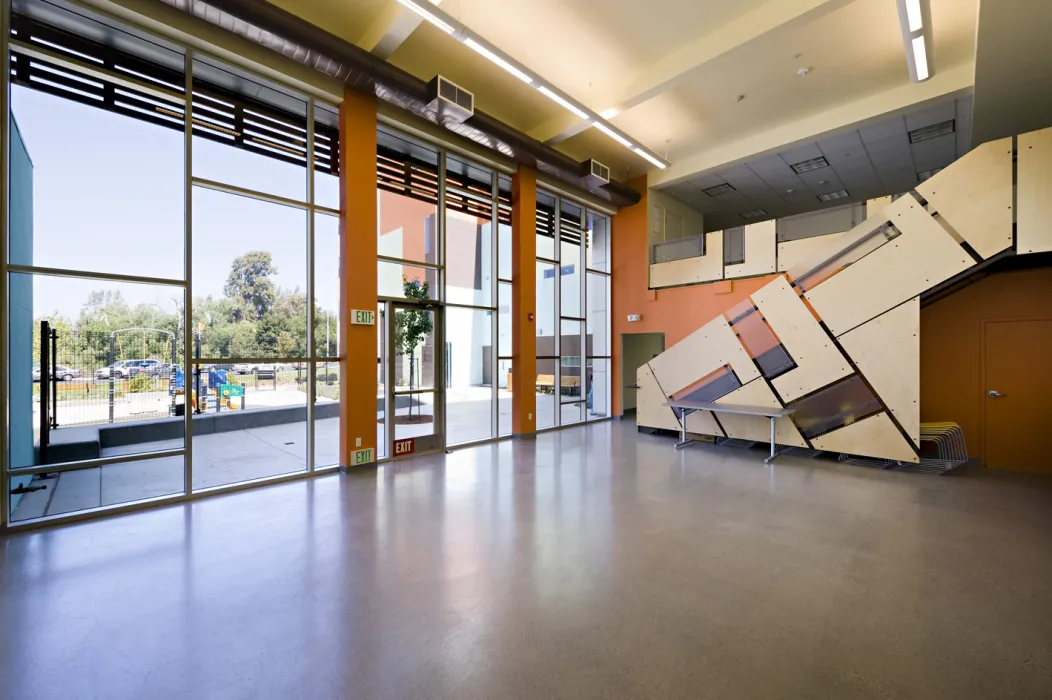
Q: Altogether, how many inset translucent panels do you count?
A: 7